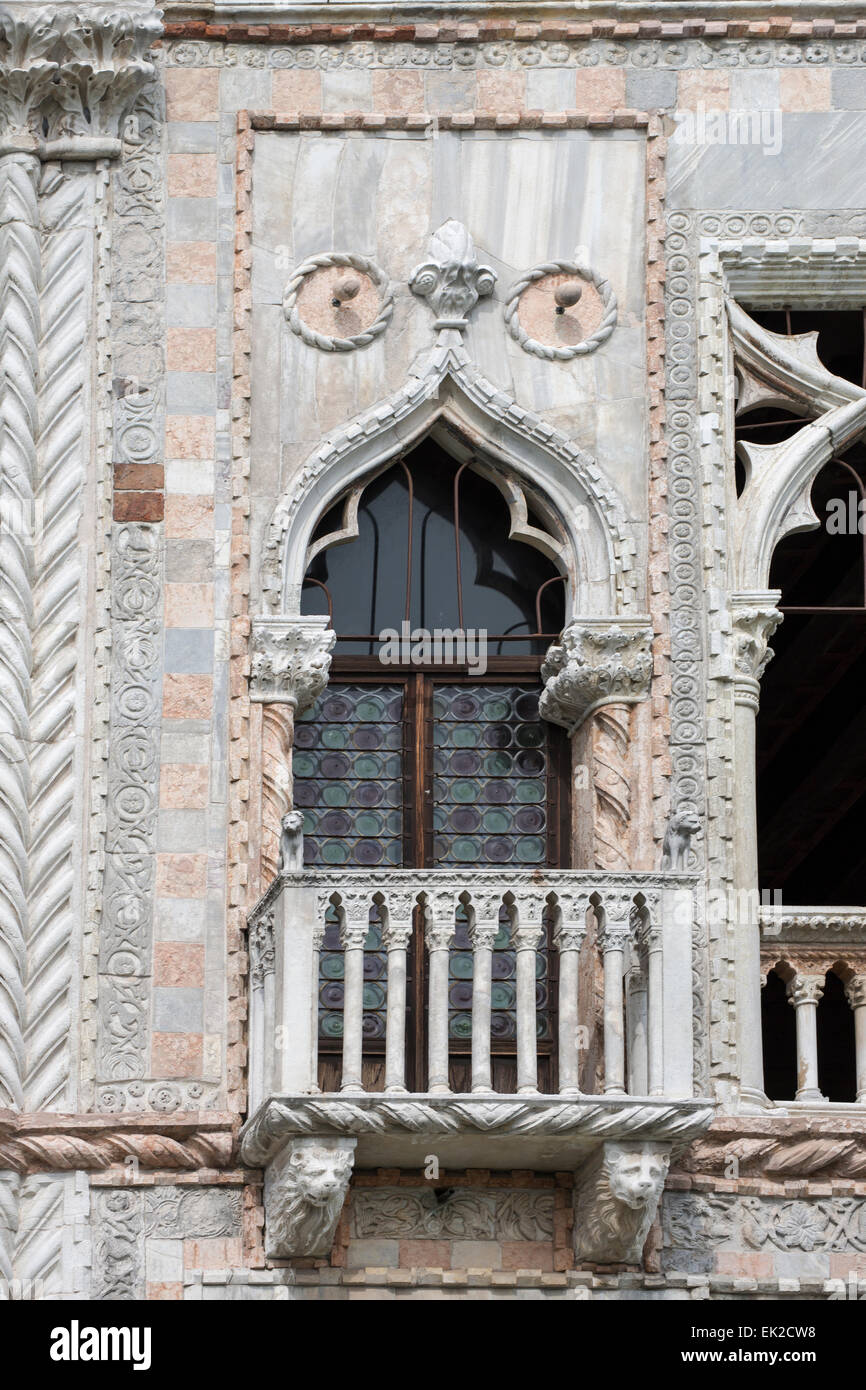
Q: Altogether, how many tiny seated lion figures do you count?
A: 2